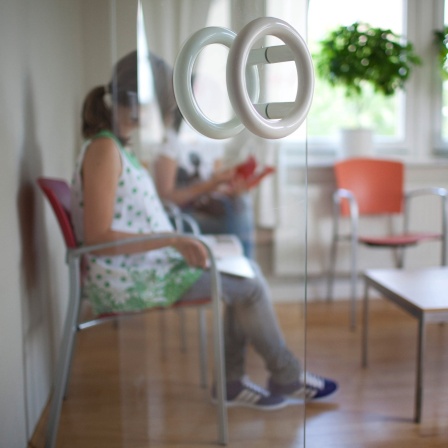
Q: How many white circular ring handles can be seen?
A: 2